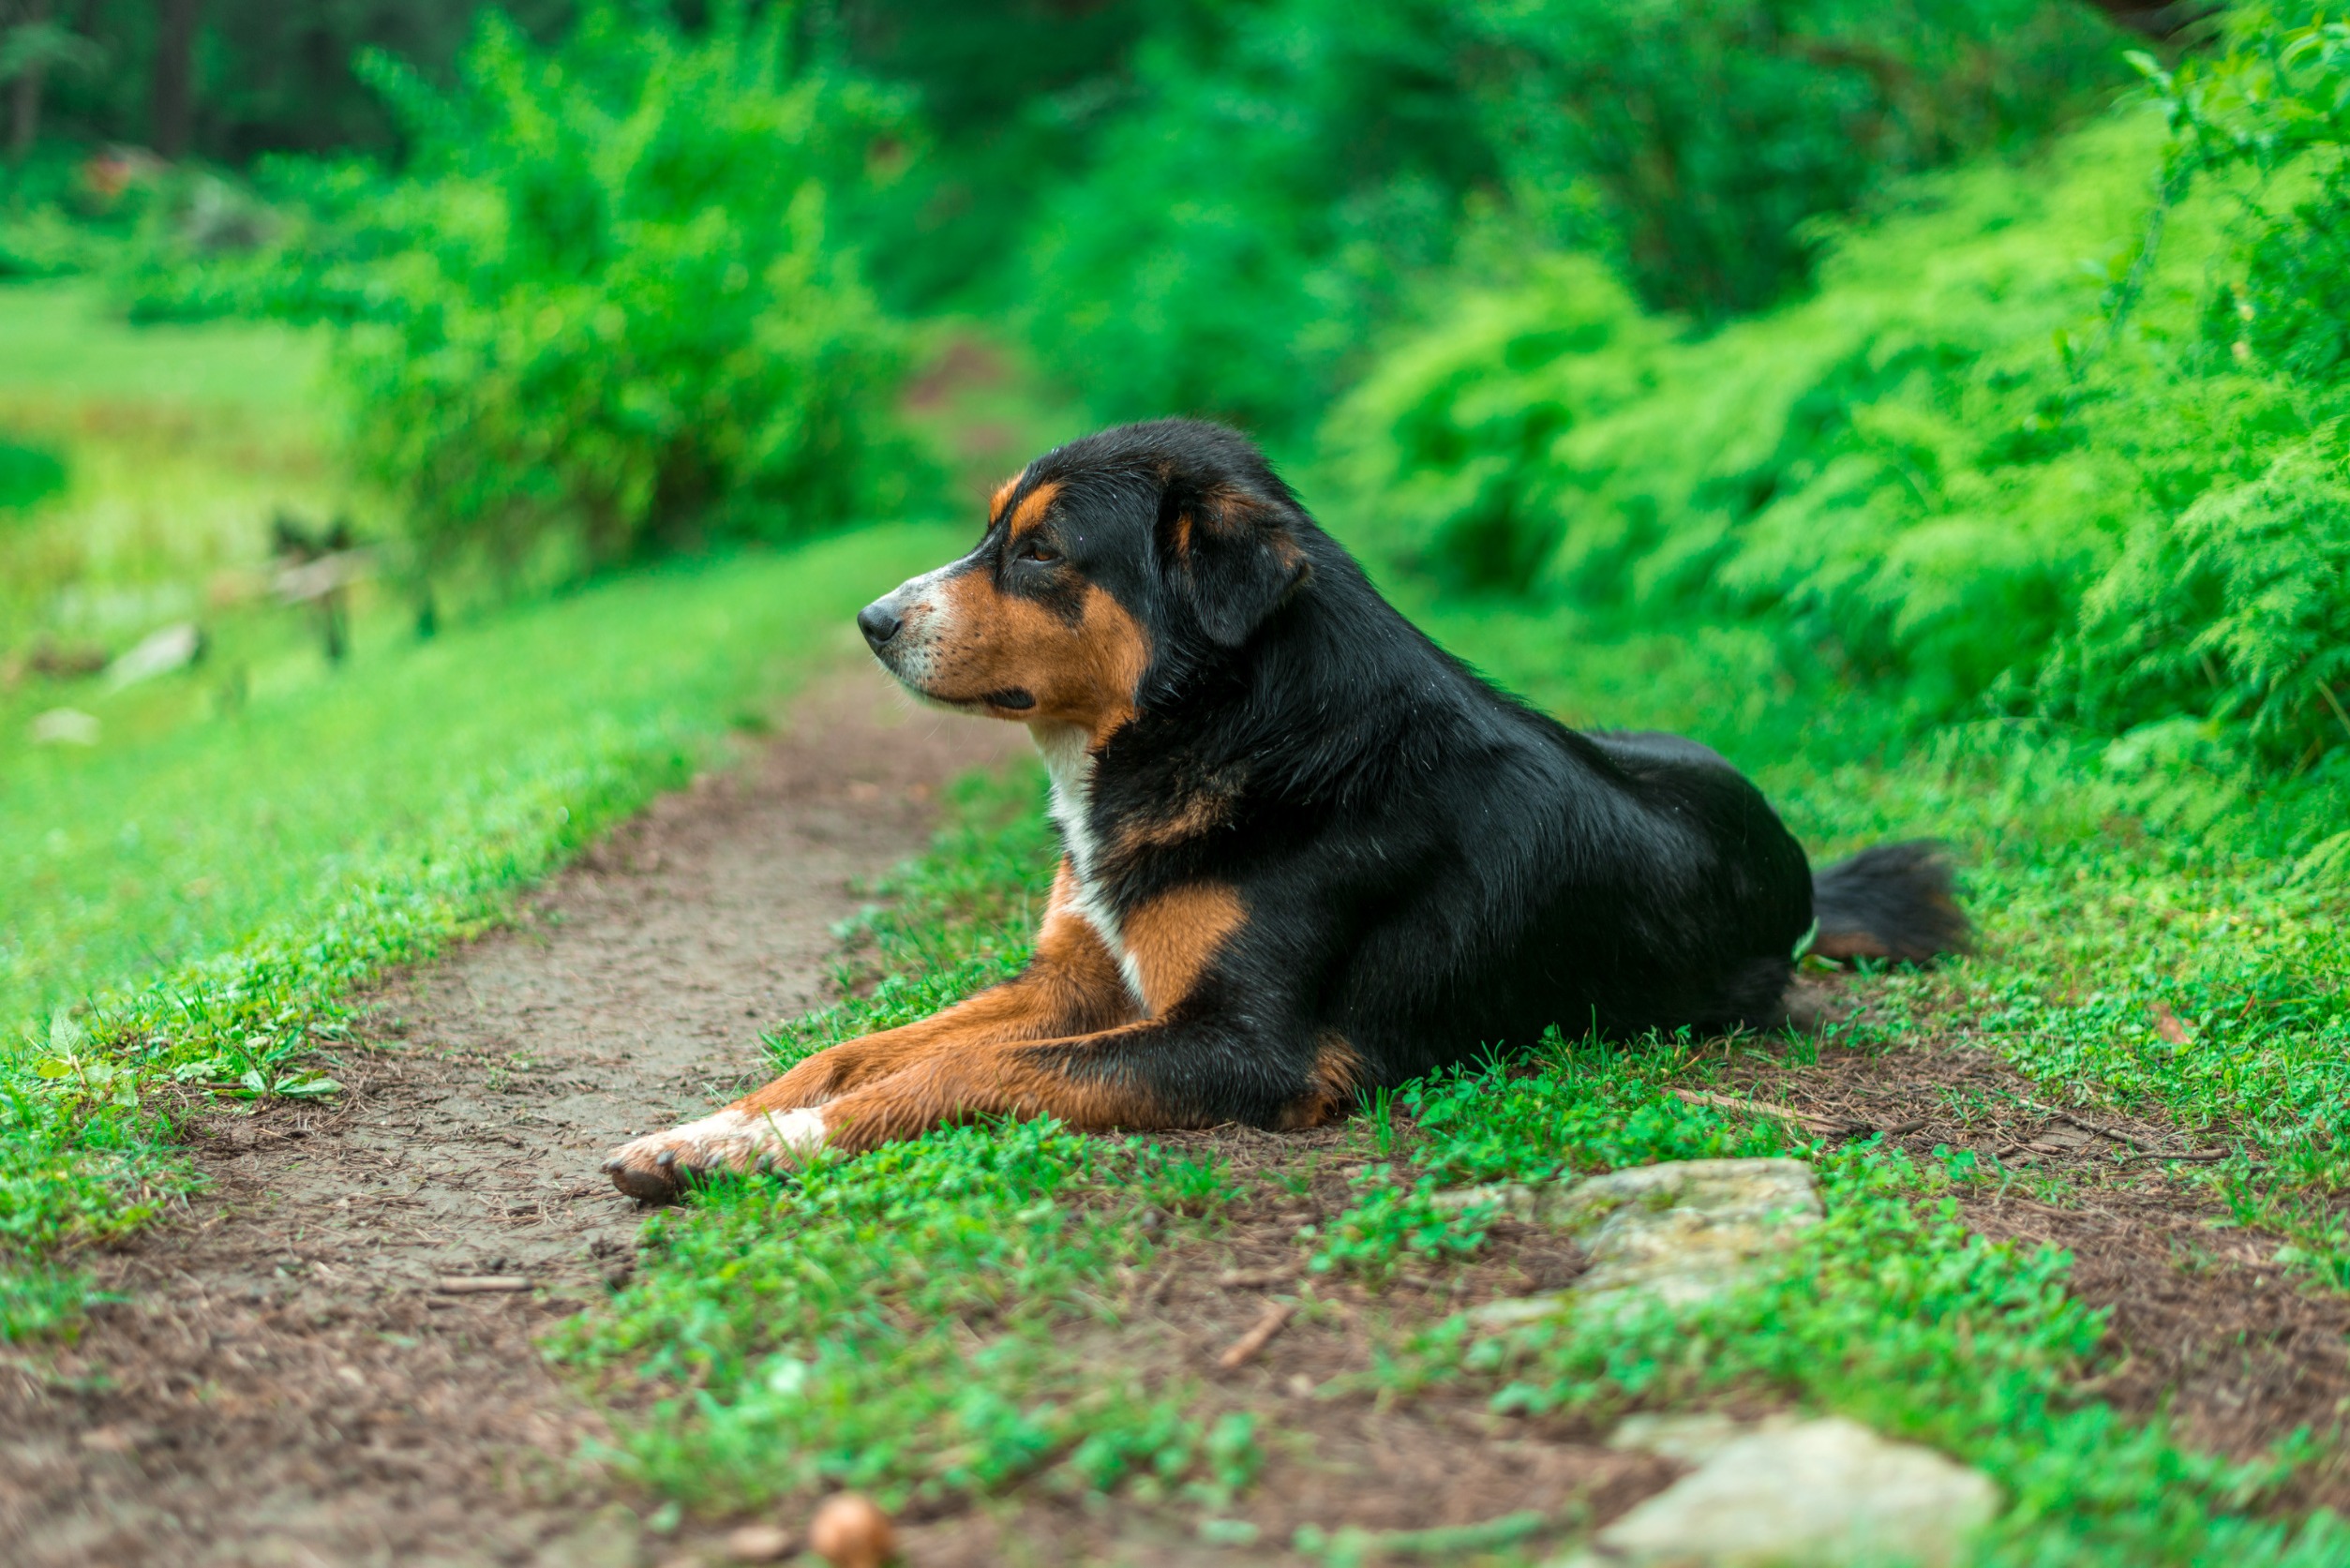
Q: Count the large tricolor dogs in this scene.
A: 1